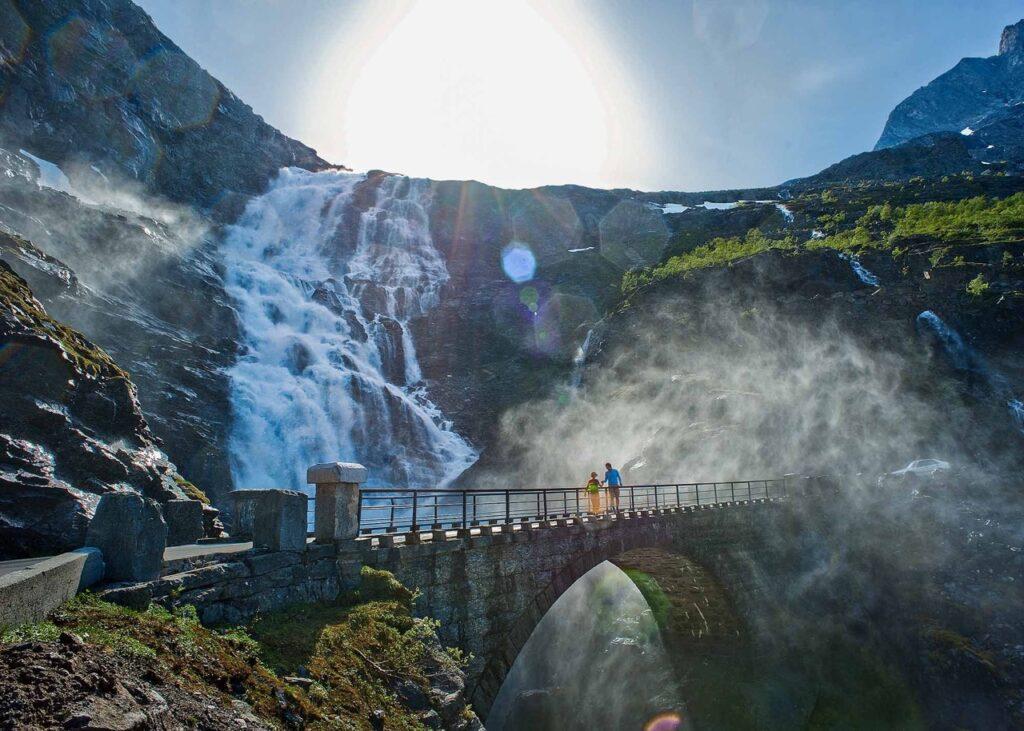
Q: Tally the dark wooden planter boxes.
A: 0